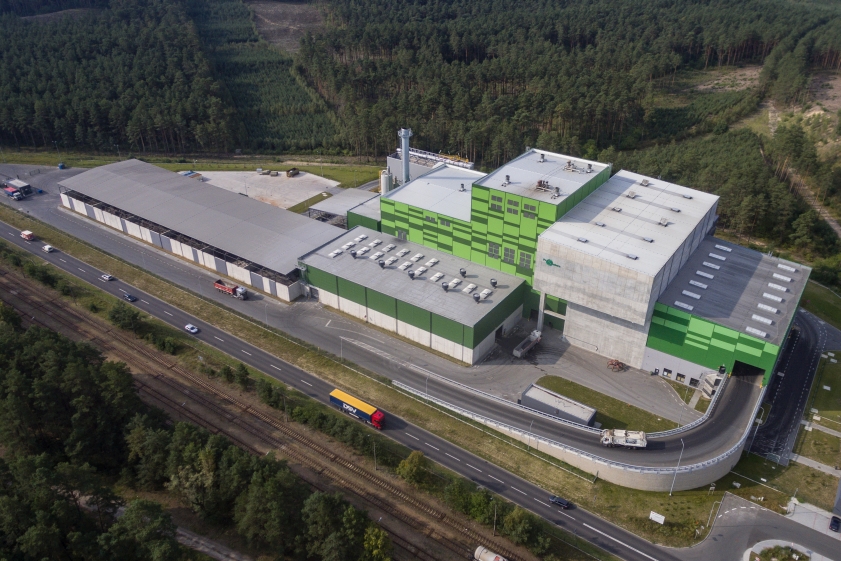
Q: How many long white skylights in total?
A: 14